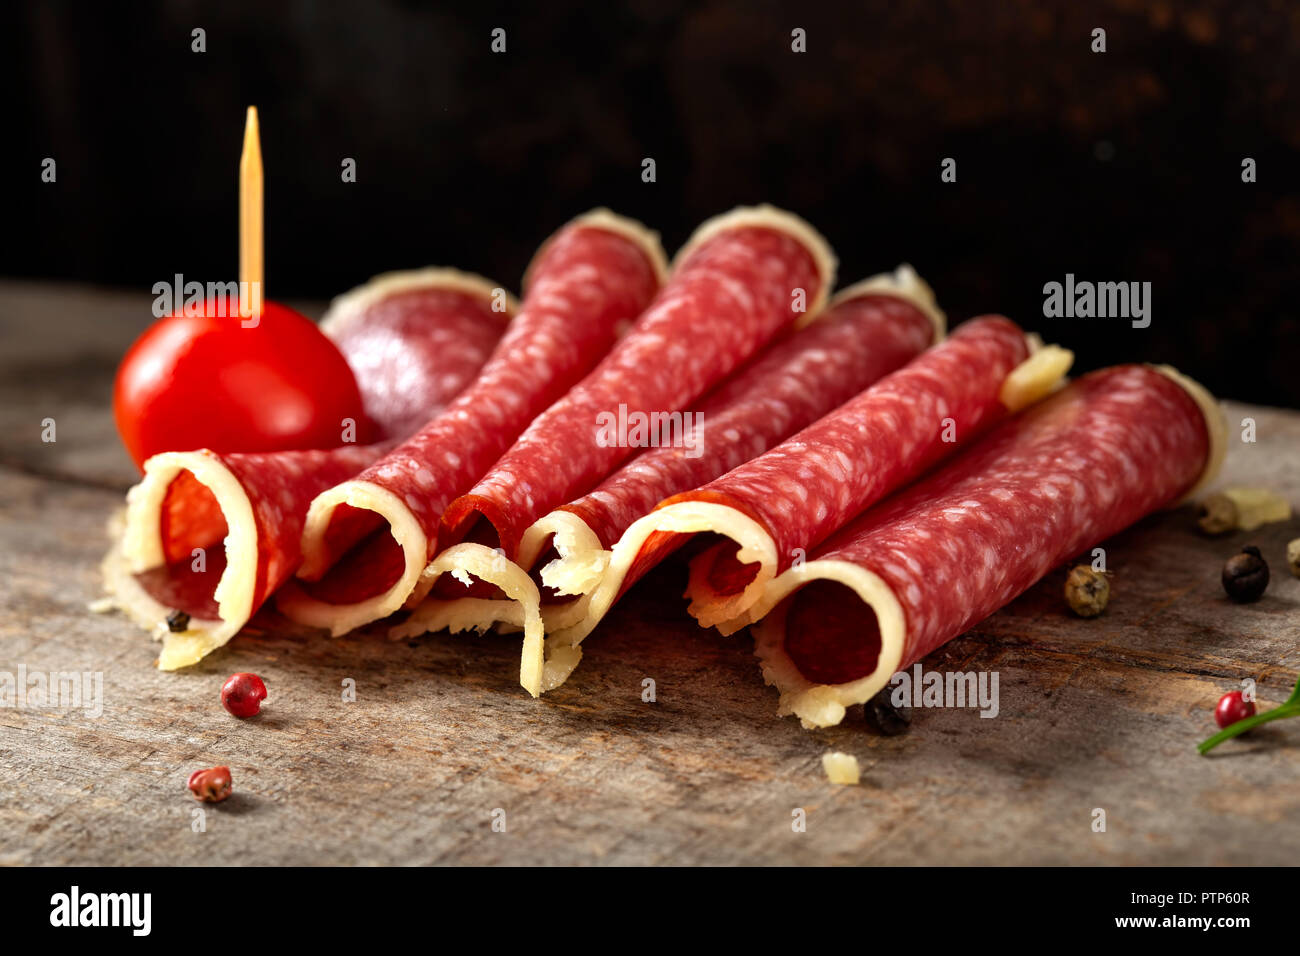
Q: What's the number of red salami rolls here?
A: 6